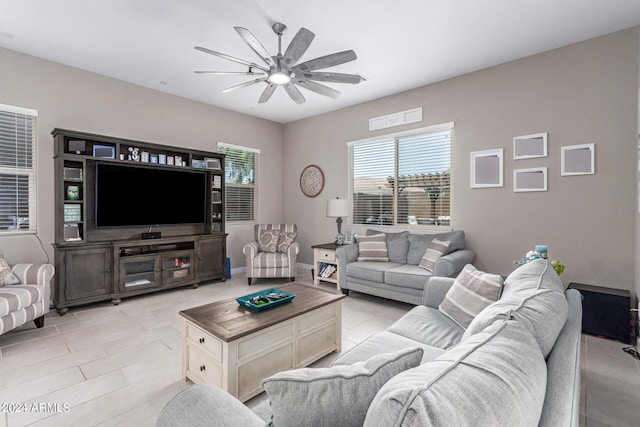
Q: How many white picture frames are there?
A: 4